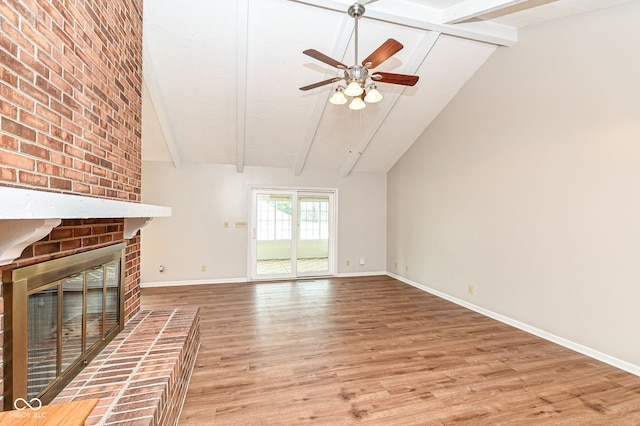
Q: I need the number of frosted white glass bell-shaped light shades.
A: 4